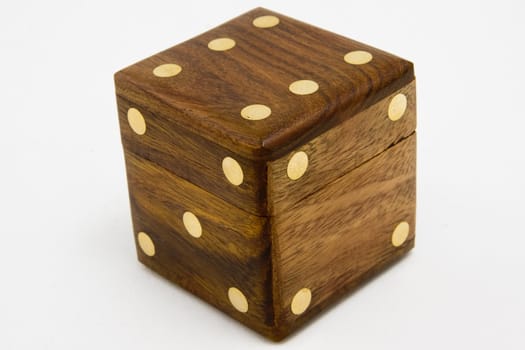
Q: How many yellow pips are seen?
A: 15